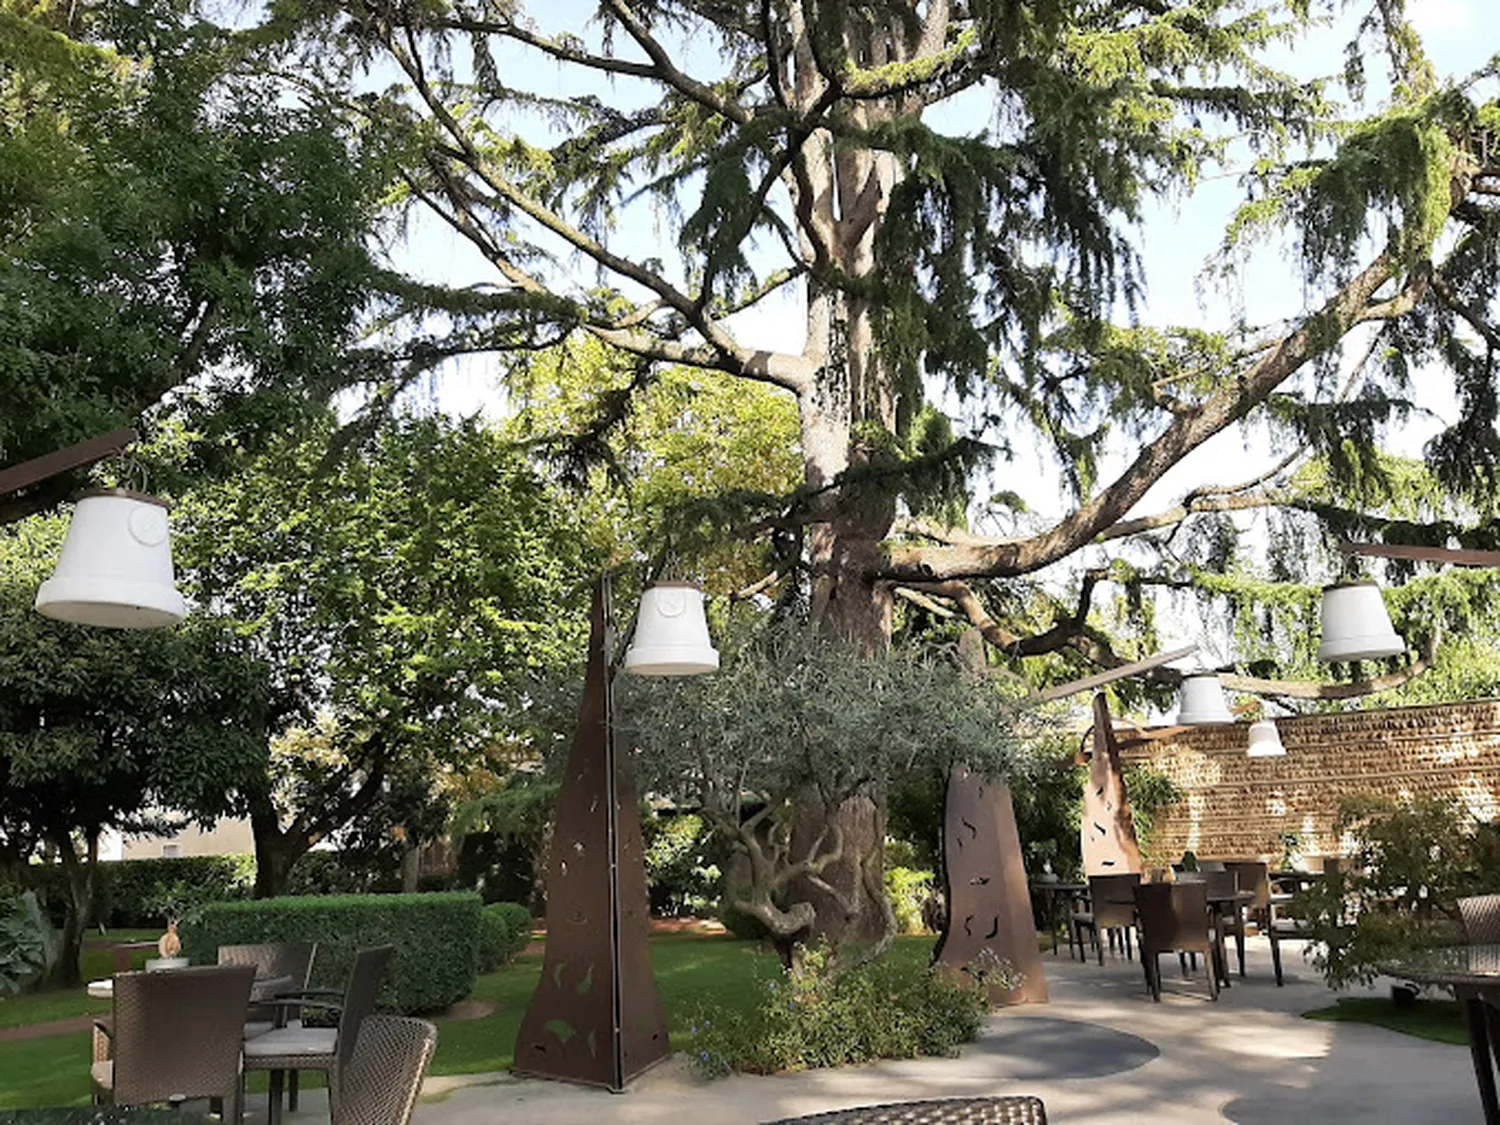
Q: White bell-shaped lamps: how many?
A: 5